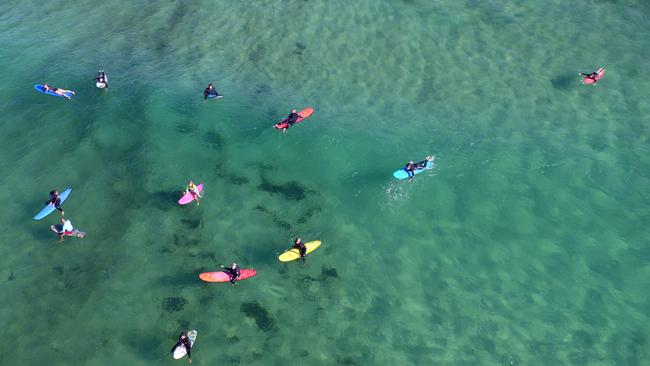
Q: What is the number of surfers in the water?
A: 12